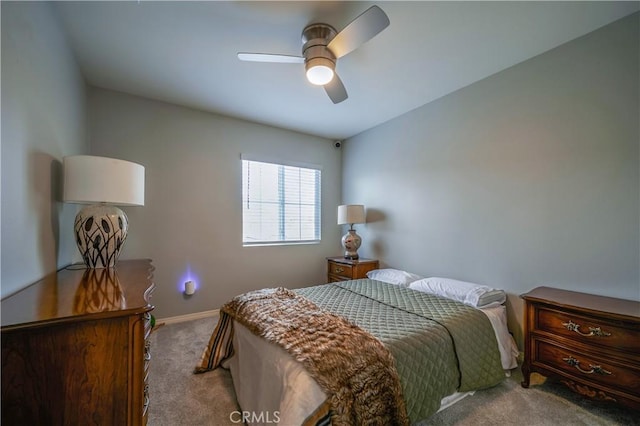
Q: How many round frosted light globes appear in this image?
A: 1